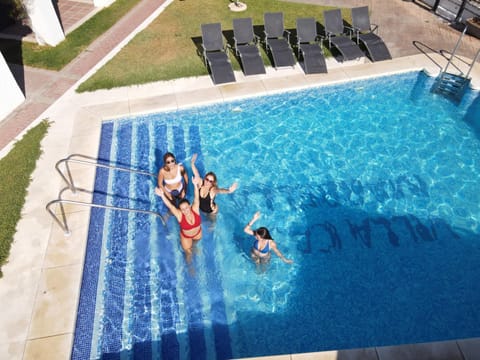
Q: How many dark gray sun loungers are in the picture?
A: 6